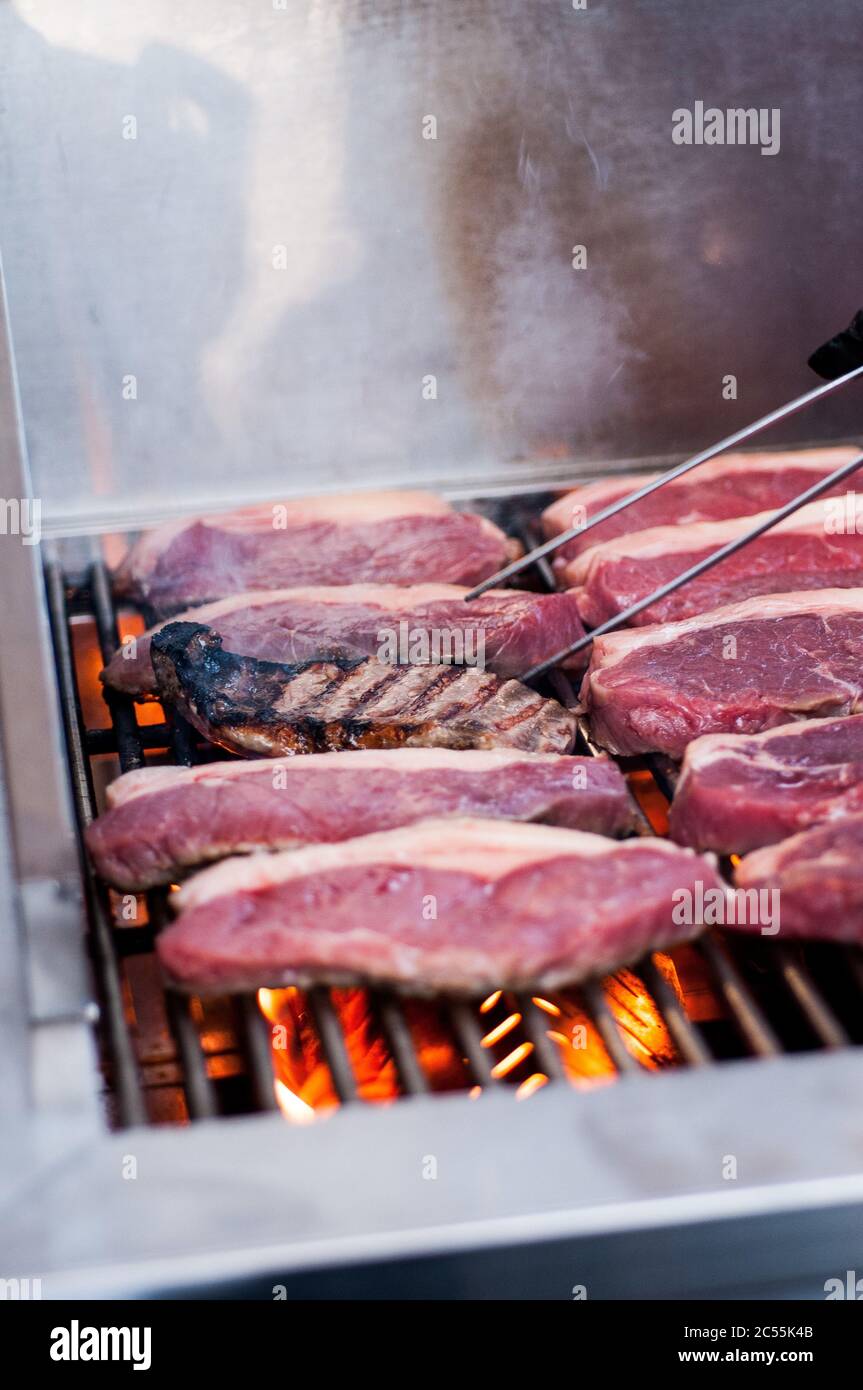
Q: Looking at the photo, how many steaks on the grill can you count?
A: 10